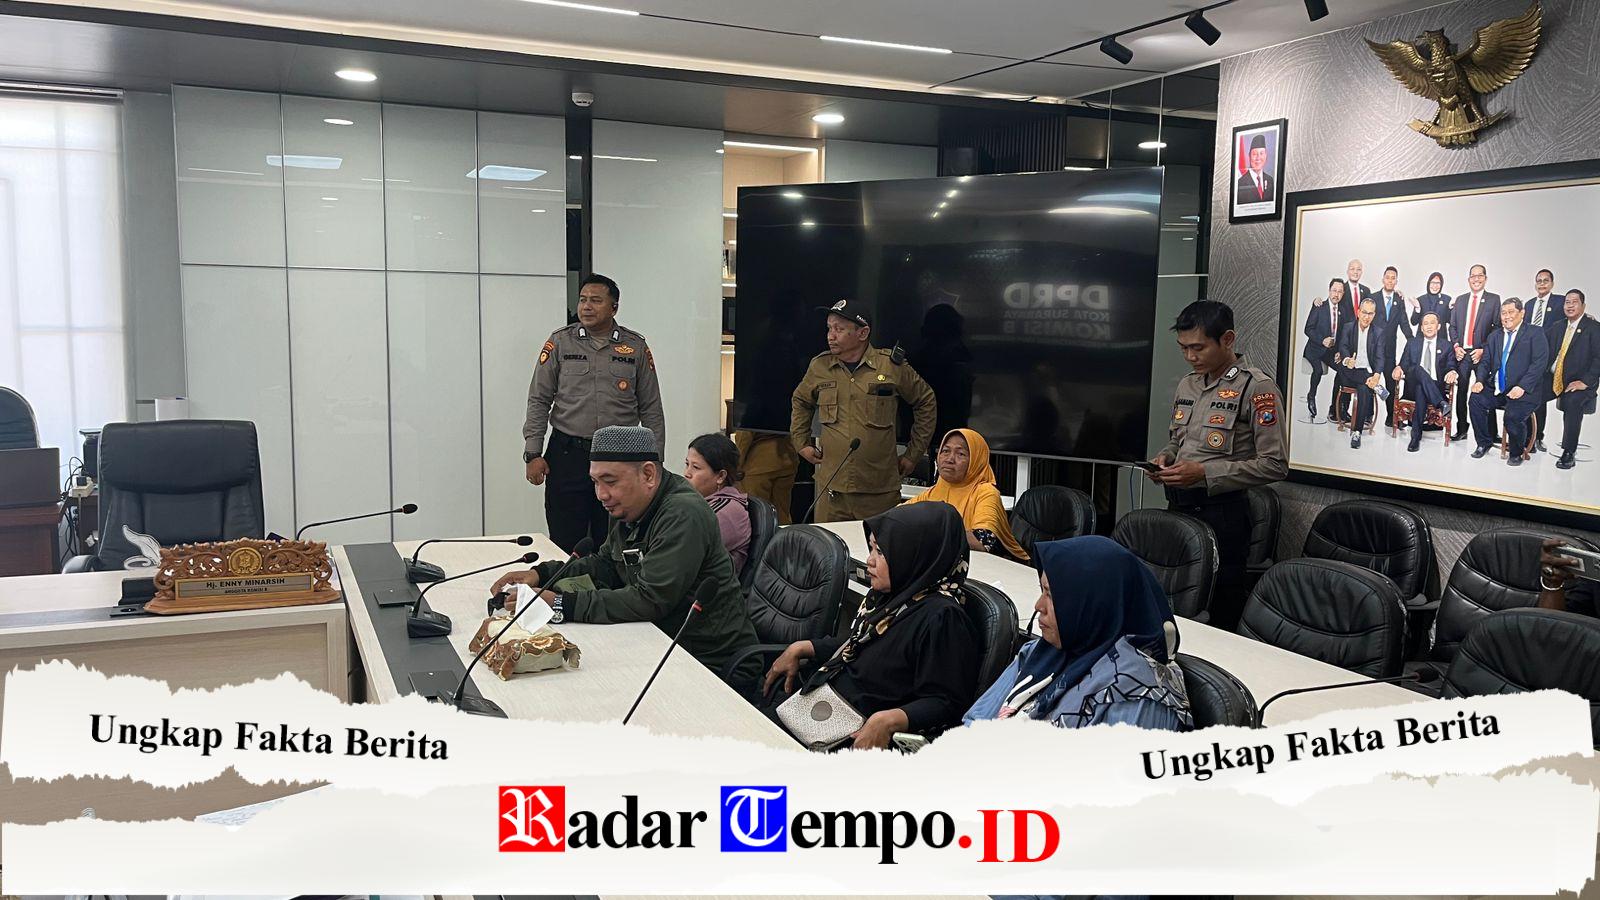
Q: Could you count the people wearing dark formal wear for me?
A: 11